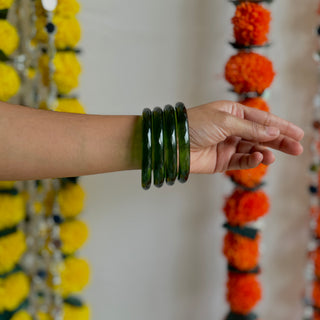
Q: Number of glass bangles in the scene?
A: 4